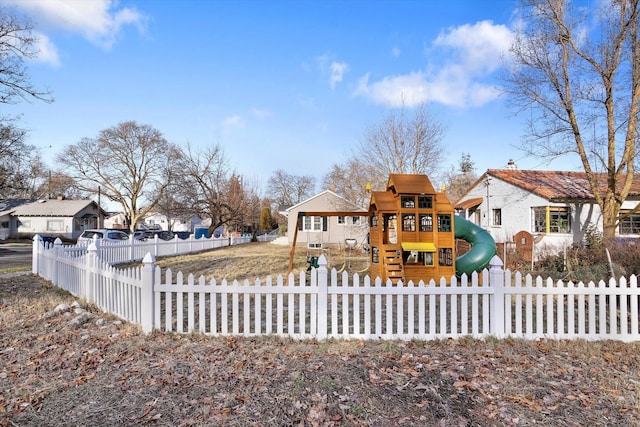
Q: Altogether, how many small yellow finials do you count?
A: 2